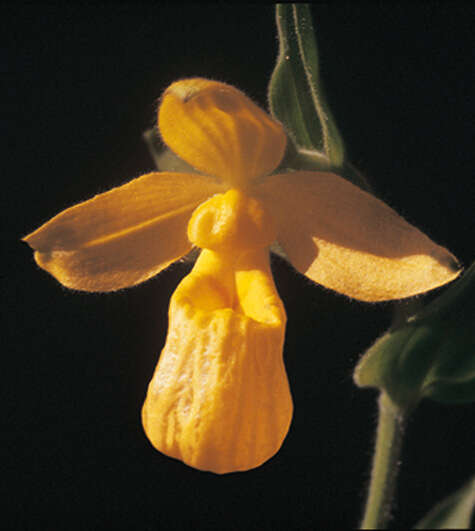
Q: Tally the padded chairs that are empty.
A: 0